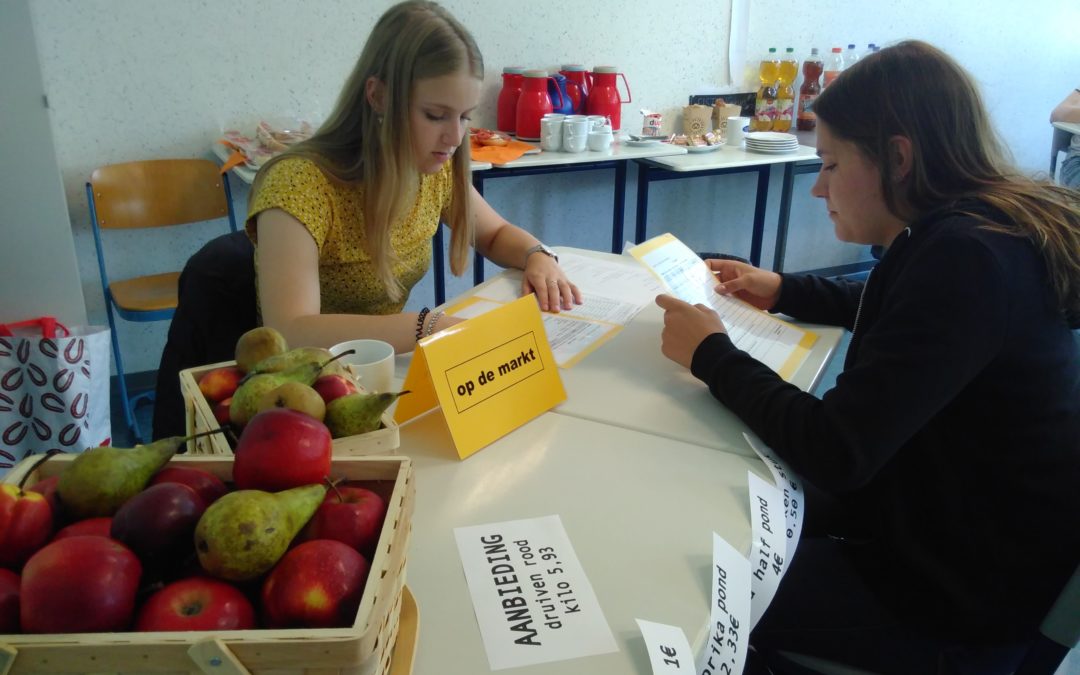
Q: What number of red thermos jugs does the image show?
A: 4